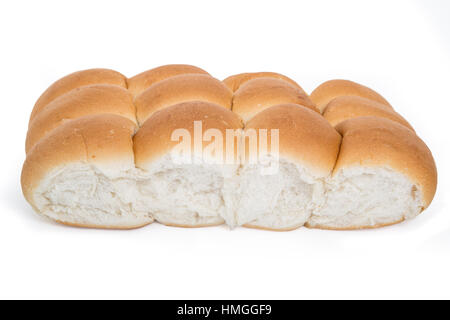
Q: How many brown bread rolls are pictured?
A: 12